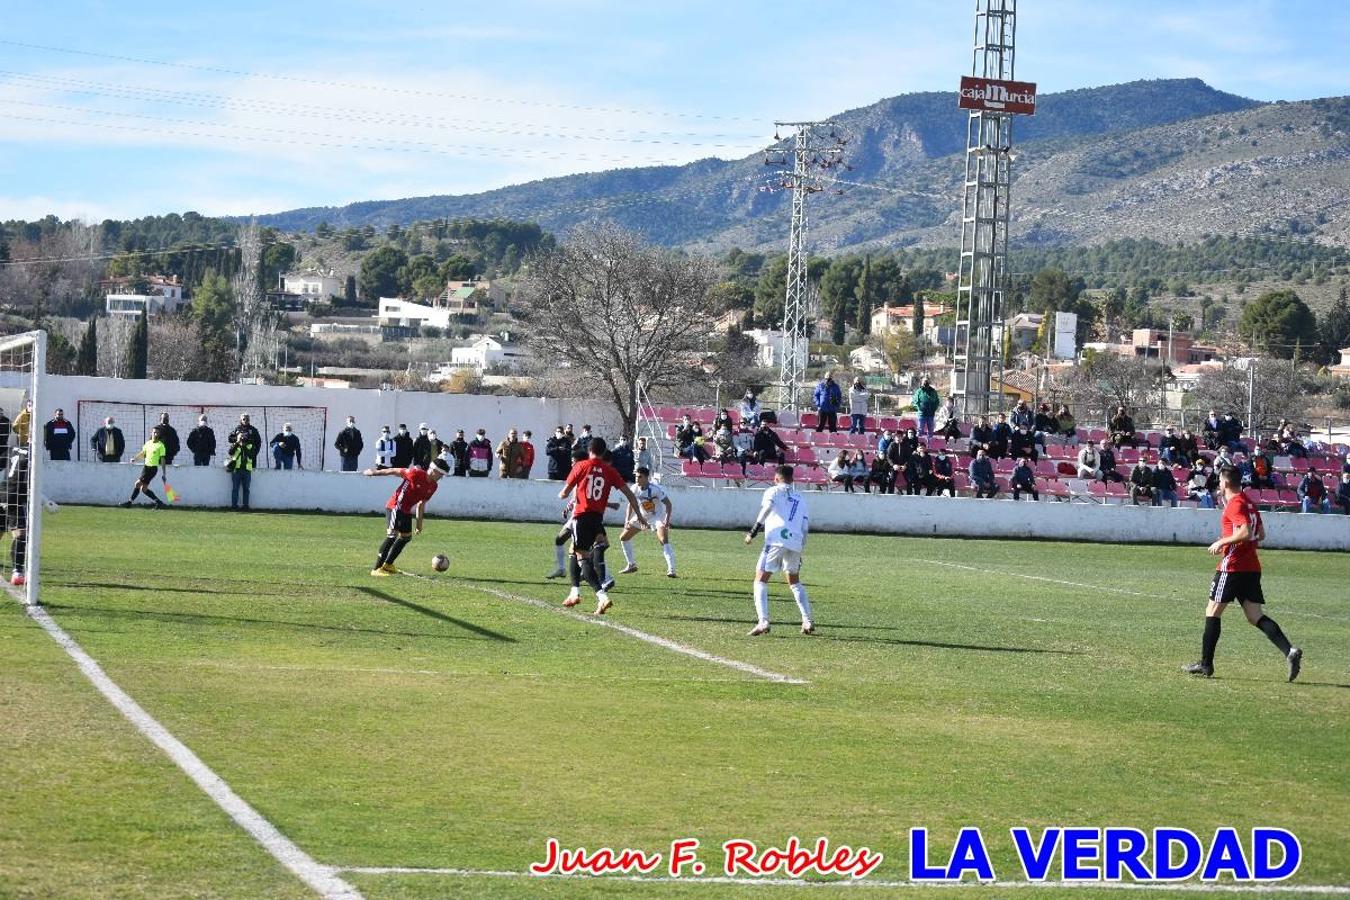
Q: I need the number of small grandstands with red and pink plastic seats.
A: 1